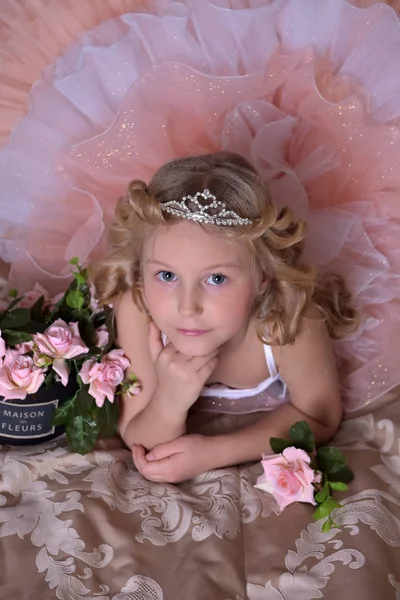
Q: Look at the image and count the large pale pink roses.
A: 4